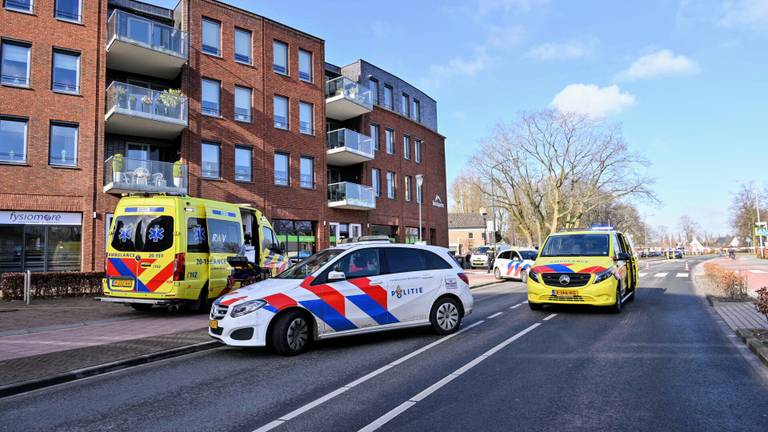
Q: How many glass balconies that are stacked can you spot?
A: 6